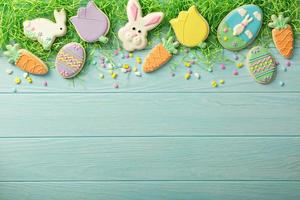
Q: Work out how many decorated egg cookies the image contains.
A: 3